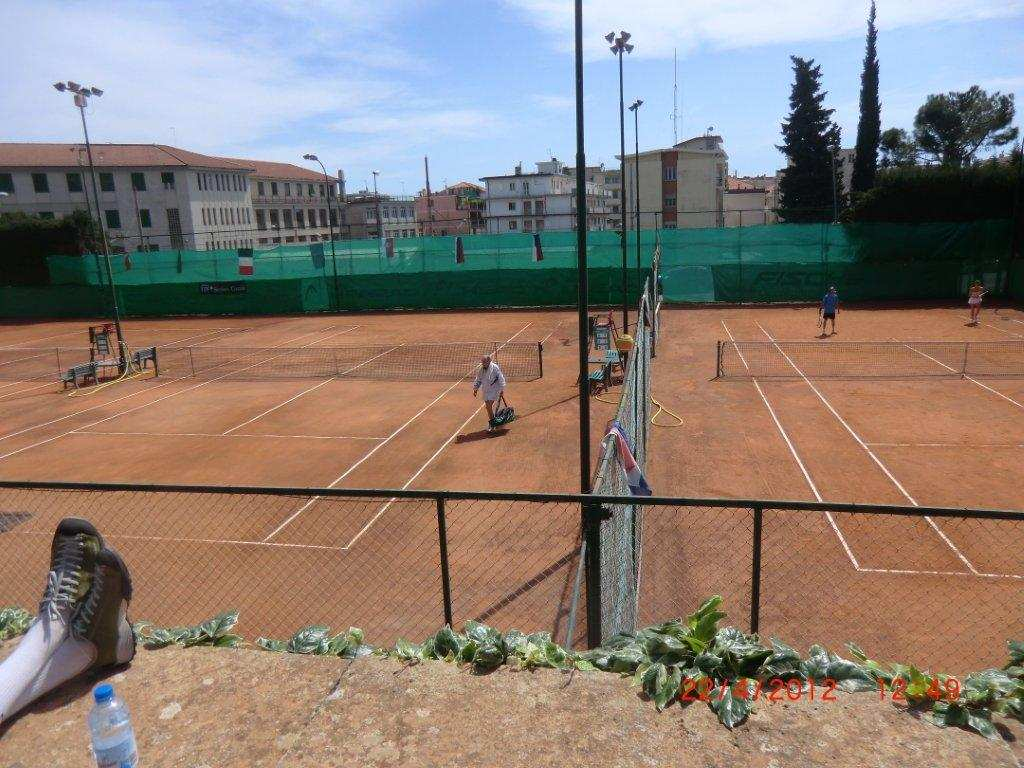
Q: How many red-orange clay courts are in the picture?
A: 3